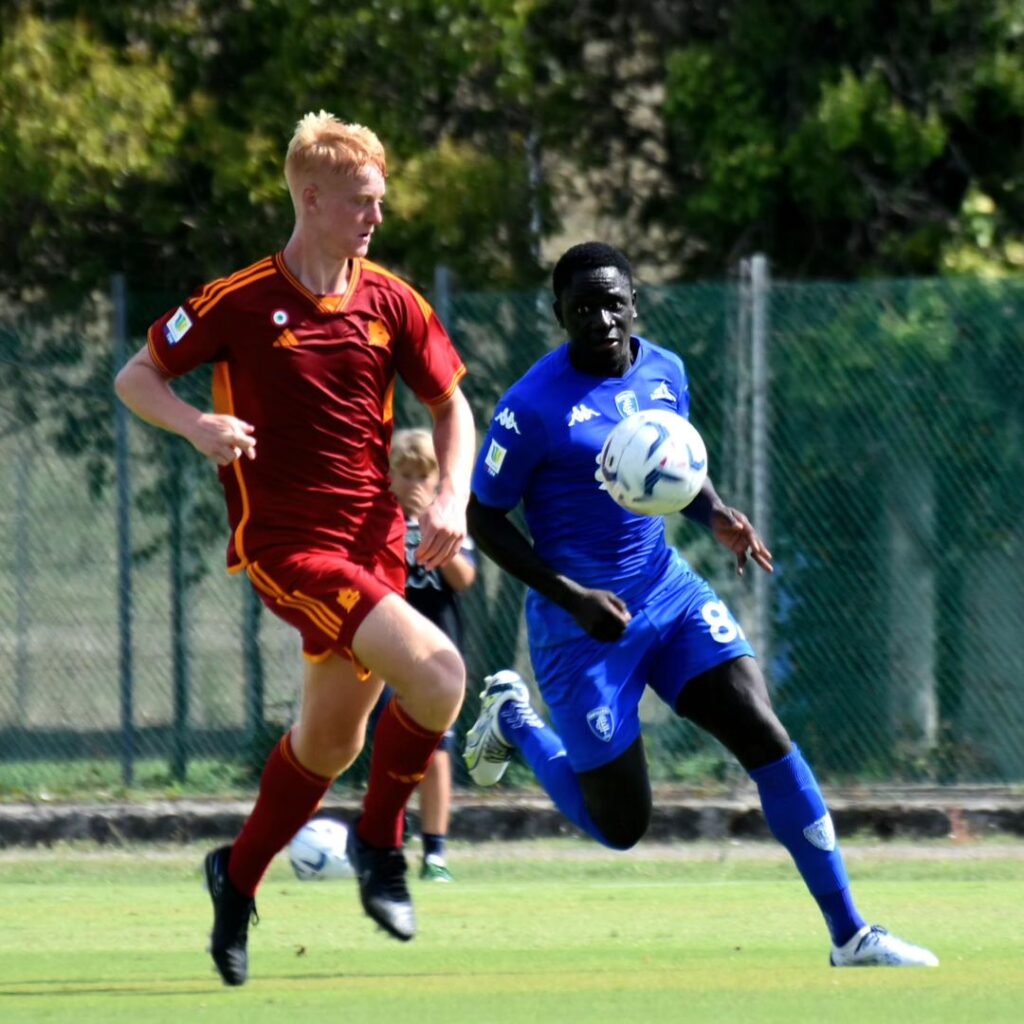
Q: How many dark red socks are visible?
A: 2